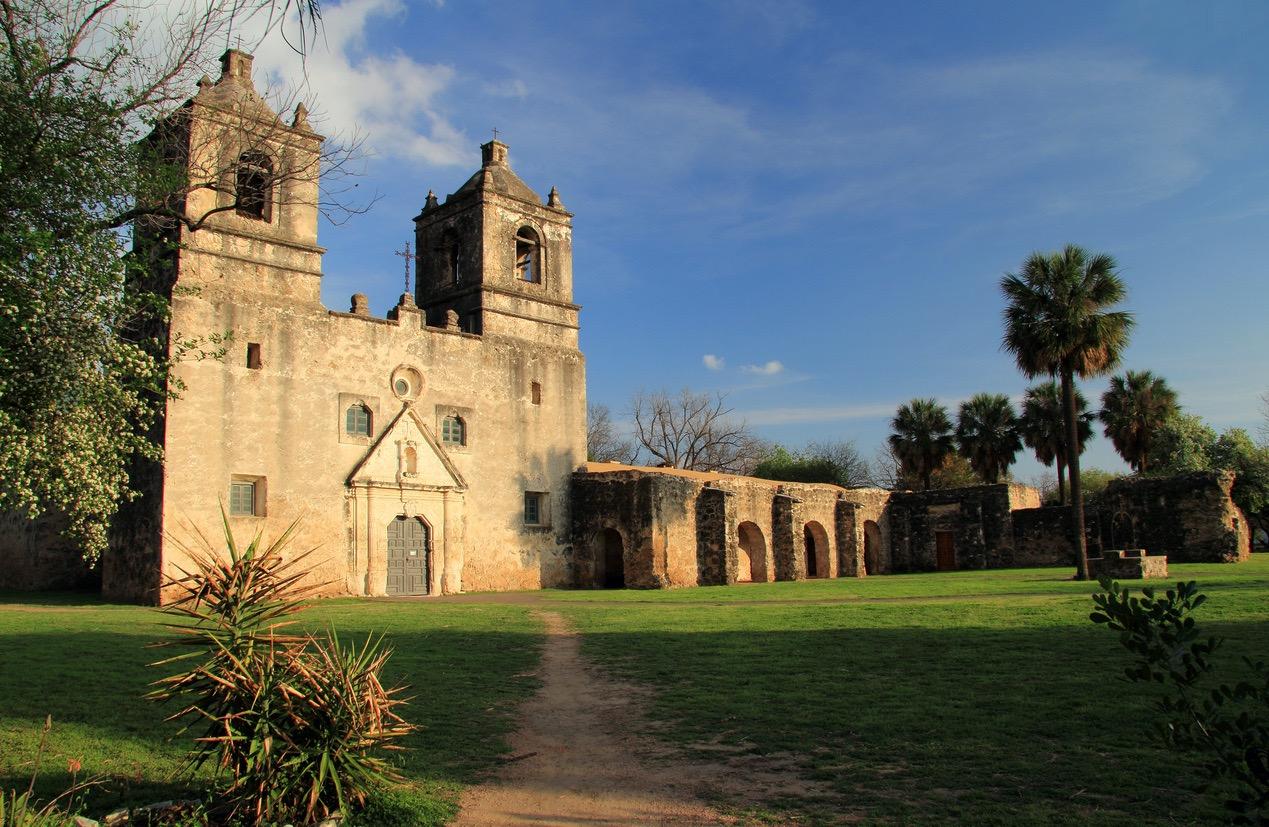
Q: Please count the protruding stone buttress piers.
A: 3